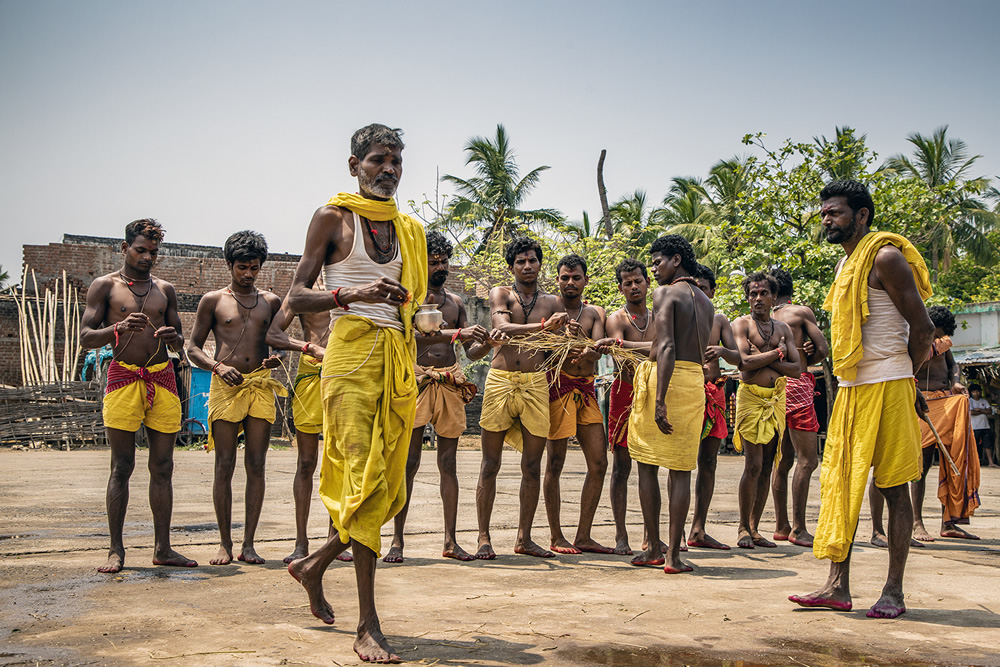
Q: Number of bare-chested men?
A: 12